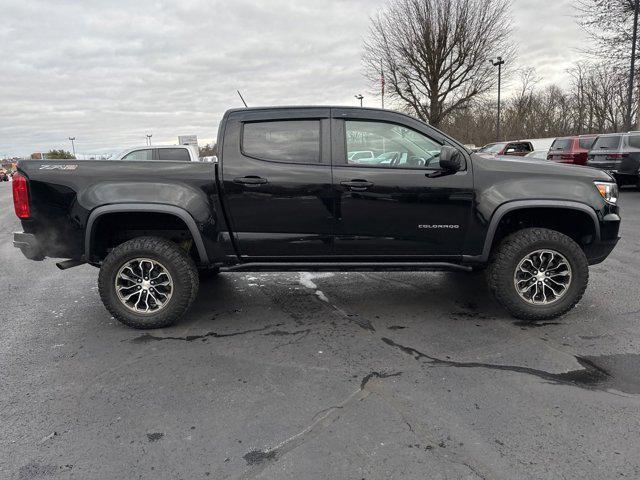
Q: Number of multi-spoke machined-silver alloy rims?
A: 2